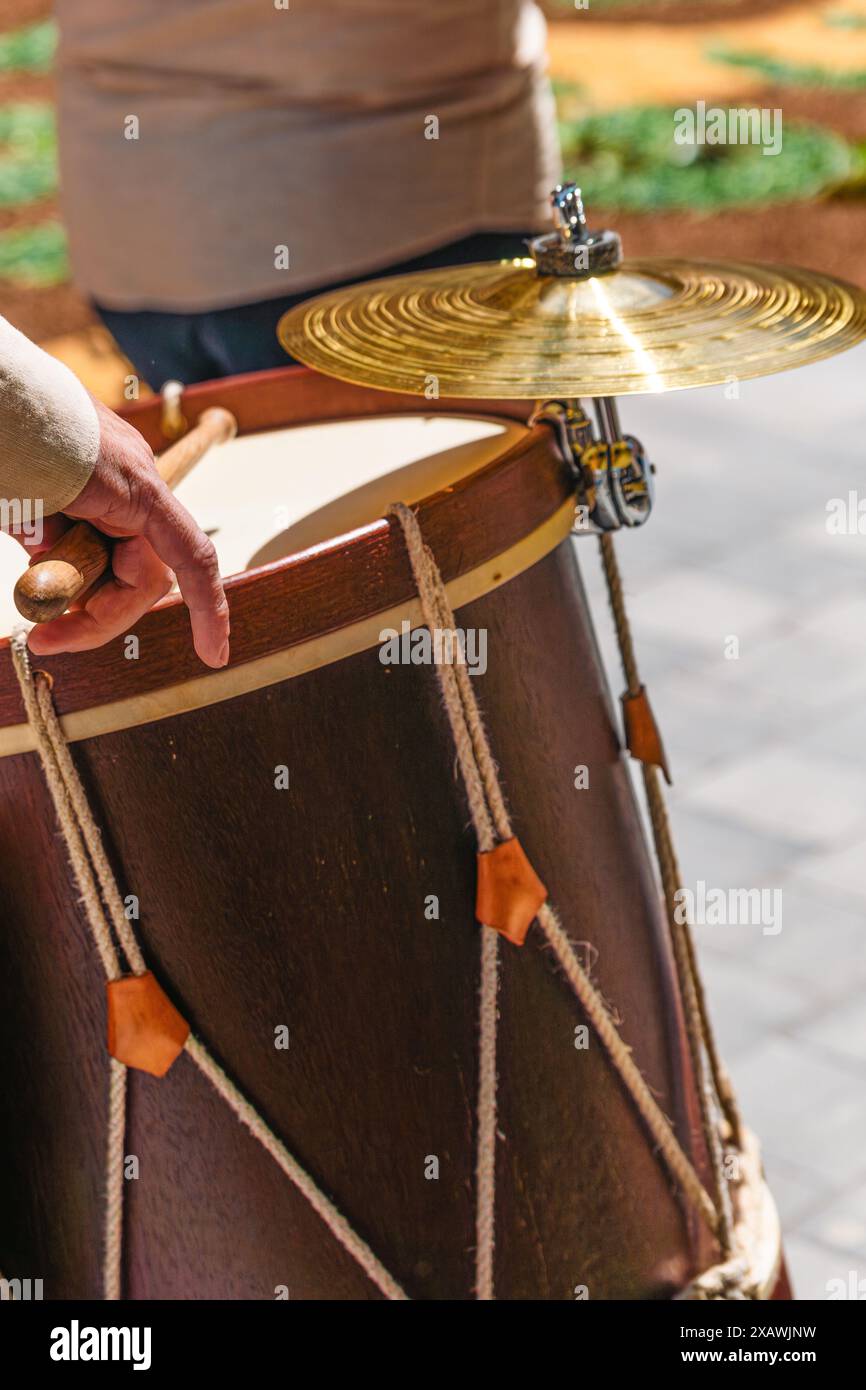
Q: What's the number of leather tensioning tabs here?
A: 3